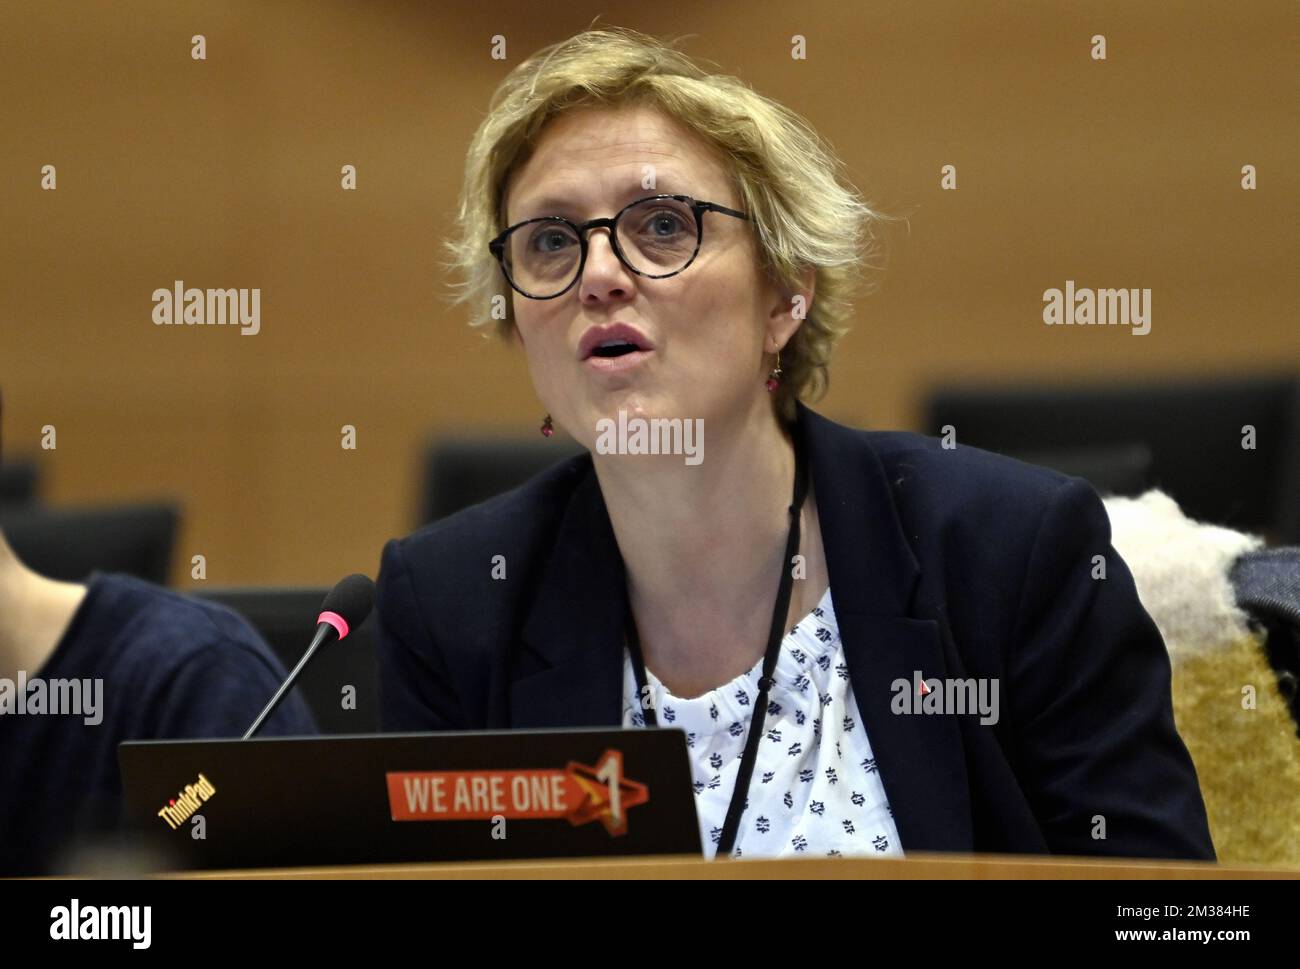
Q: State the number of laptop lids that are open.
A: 1